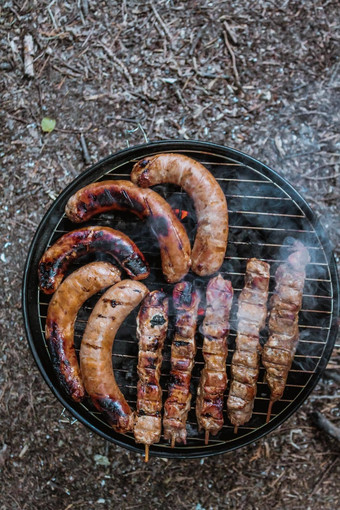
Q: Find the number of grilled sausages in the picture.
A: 5